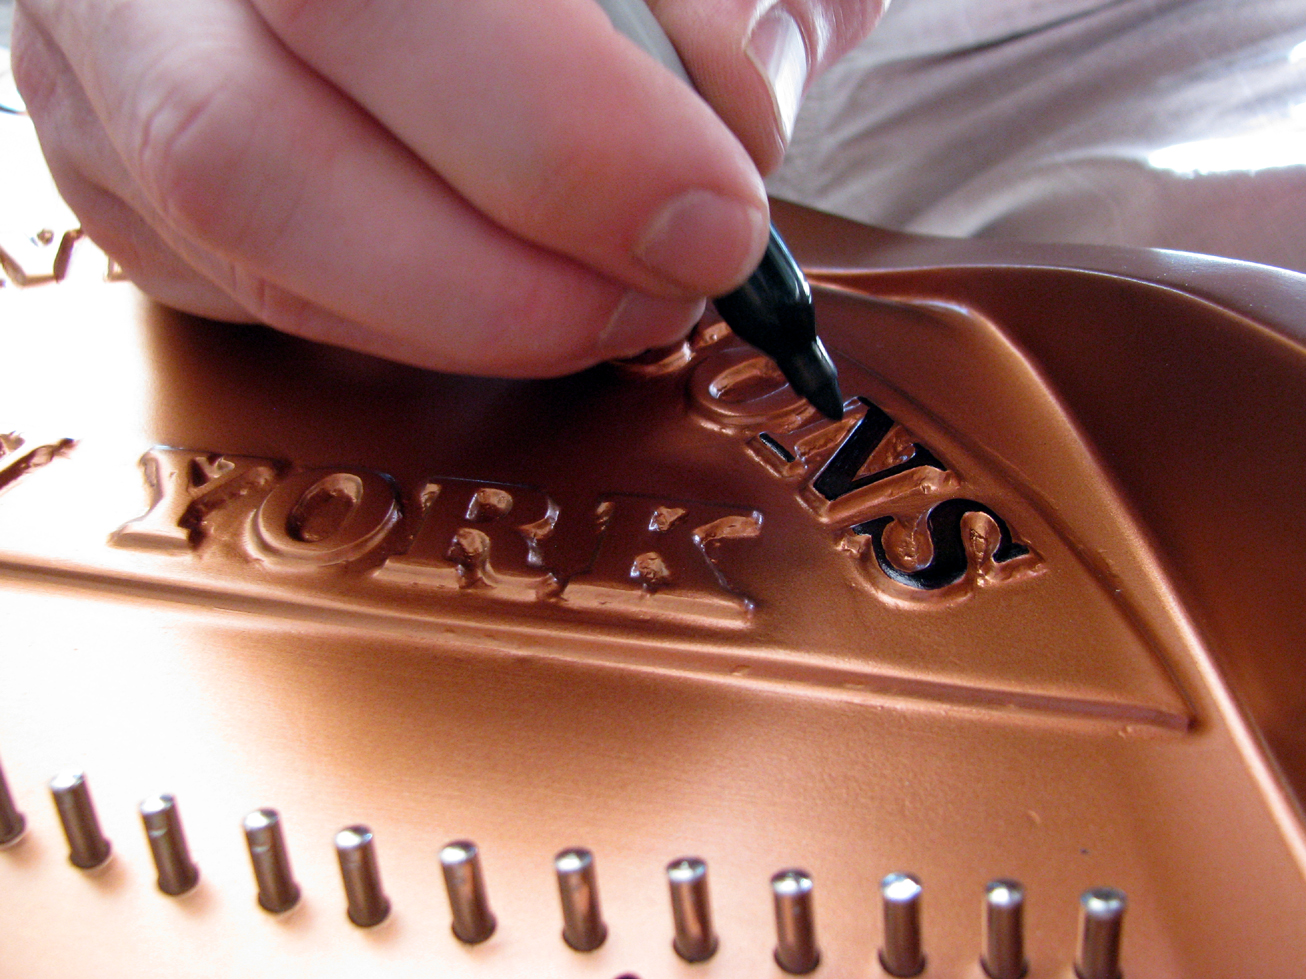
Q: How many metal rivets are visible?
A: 12